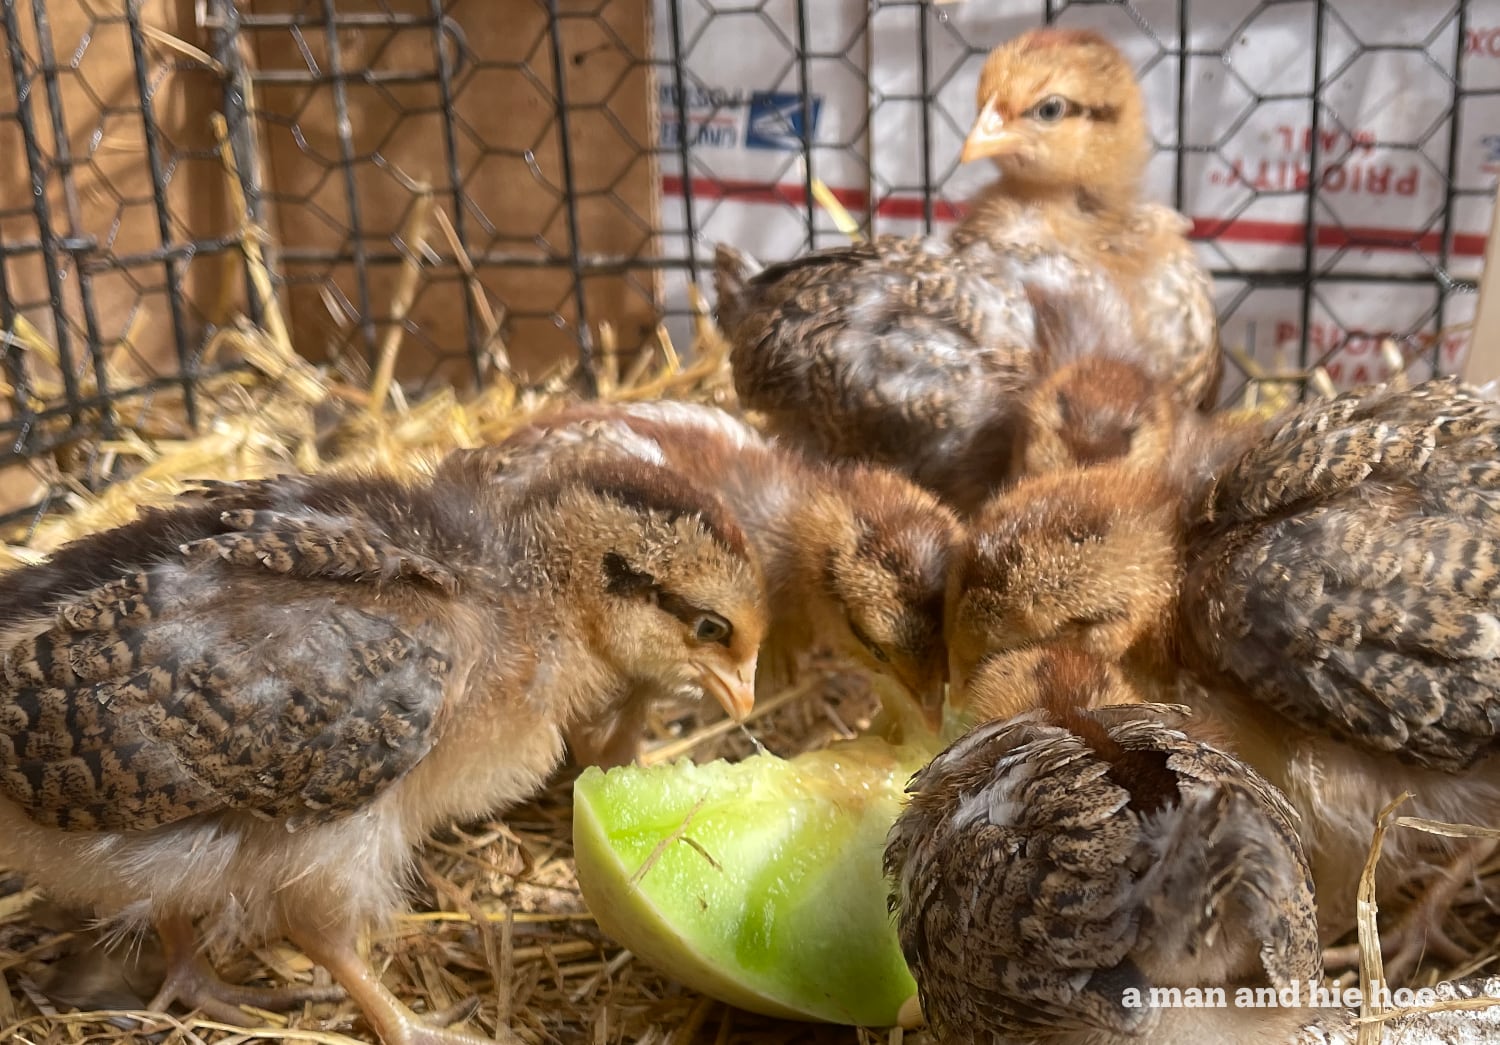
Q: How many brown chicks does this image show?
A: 6